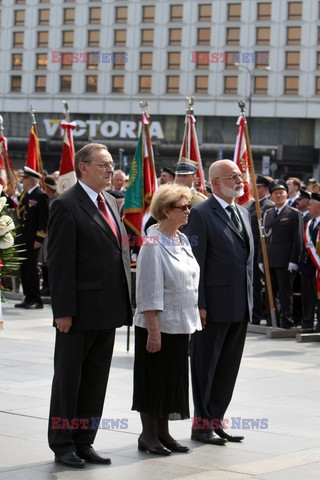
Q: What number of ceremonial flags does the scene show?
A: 6